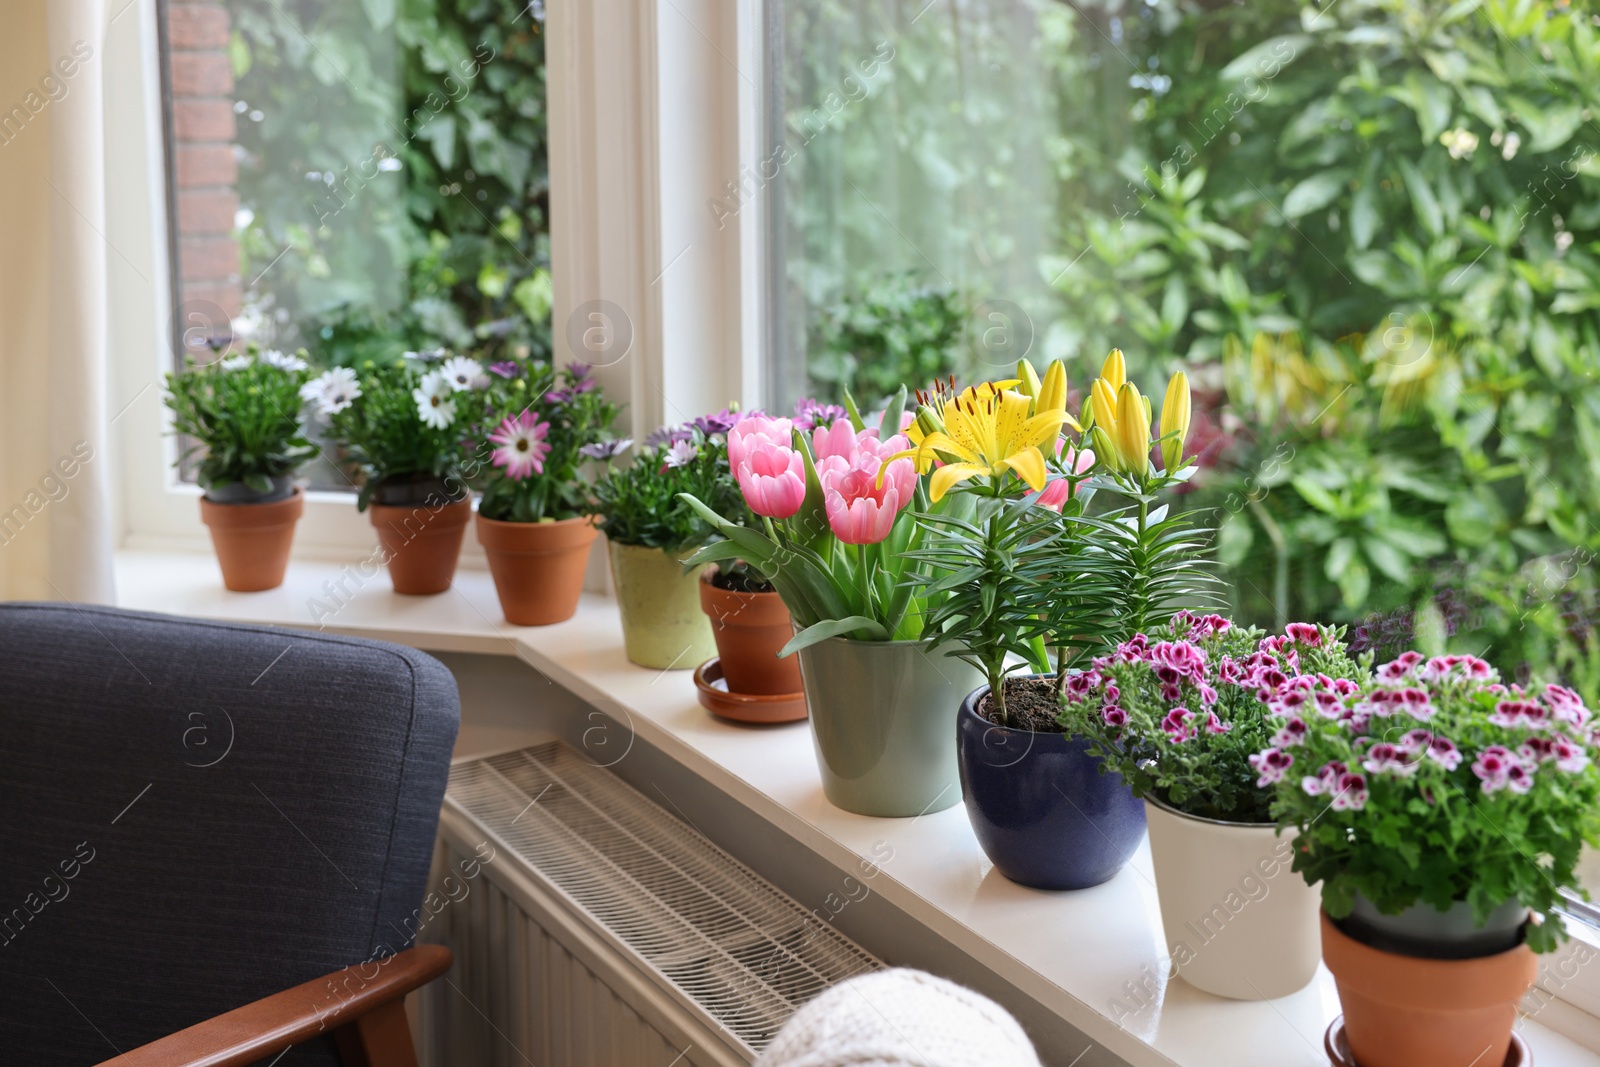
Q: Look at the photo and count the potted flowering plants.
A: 9